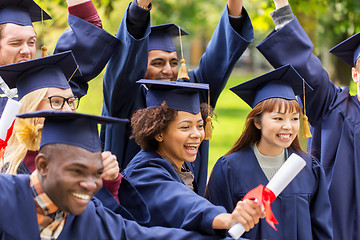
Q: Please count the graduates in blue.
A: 7